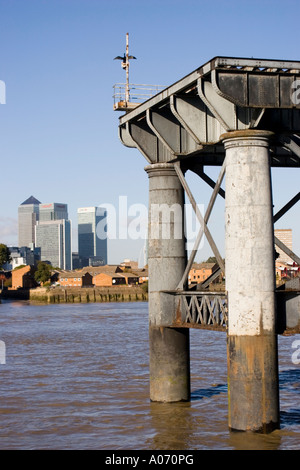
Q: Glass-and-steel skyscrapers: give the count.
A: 4